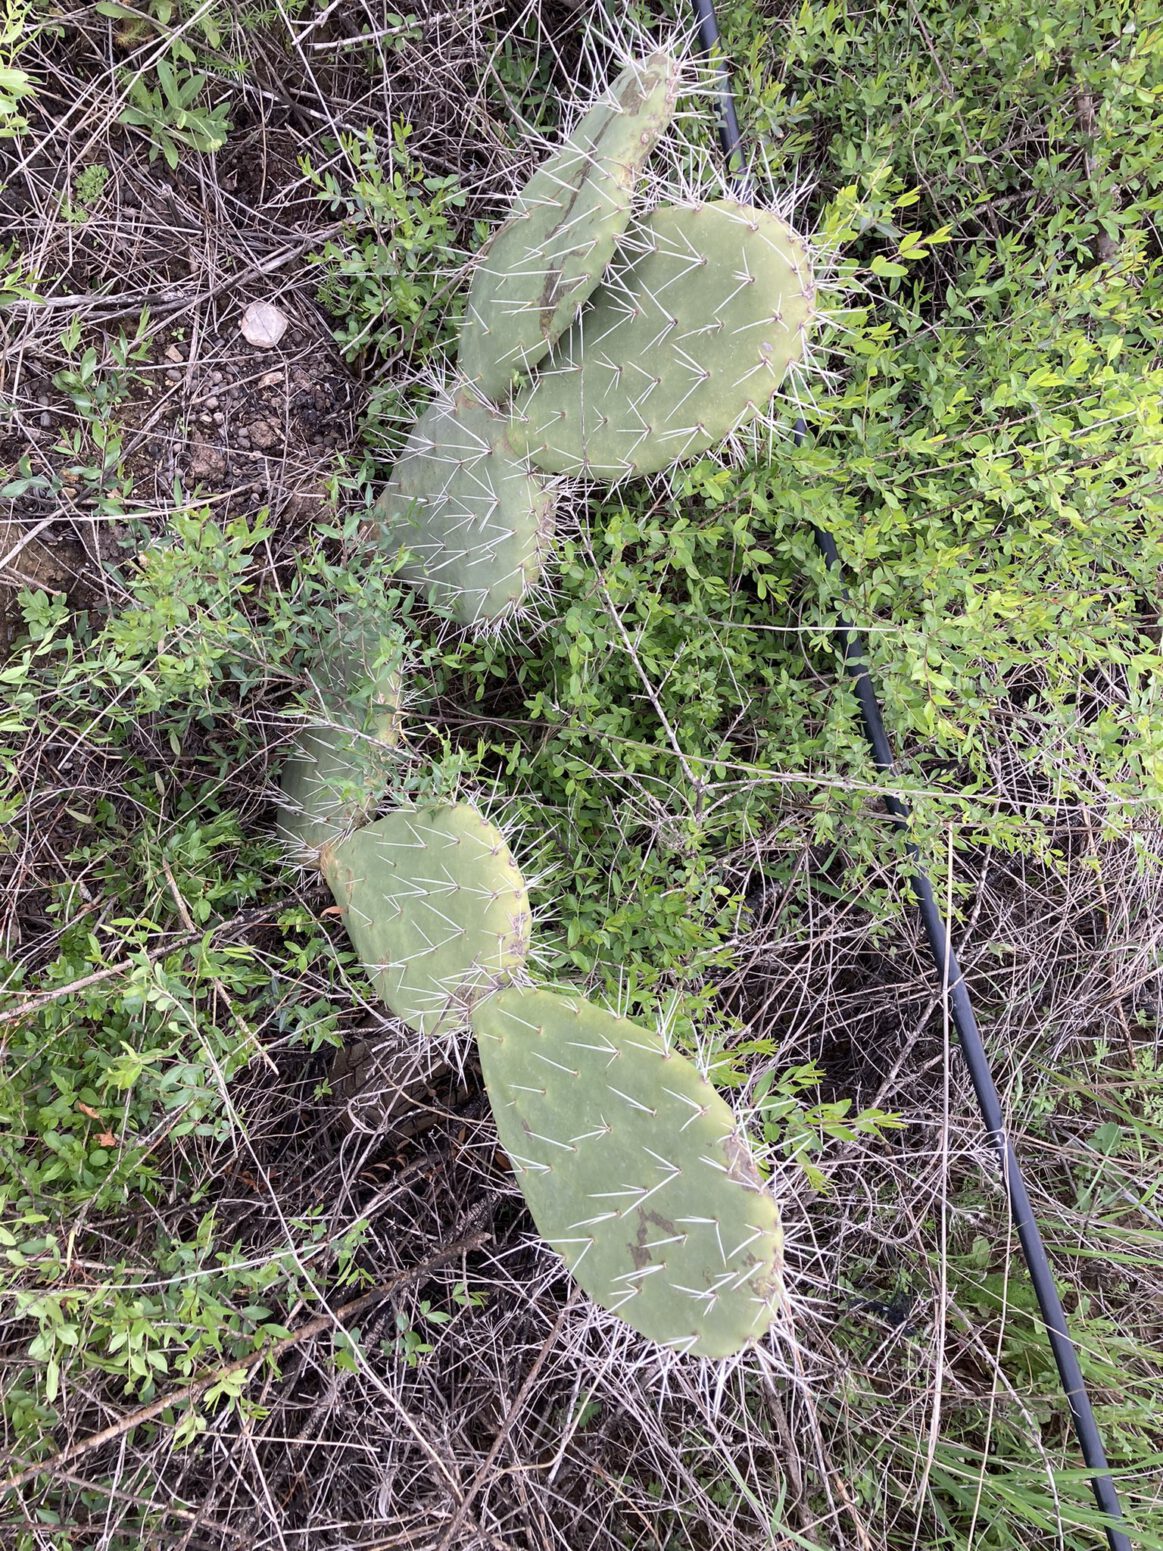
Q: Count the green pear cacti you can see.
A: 6